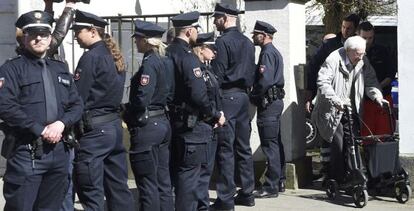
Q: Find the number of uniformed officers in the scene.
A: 7